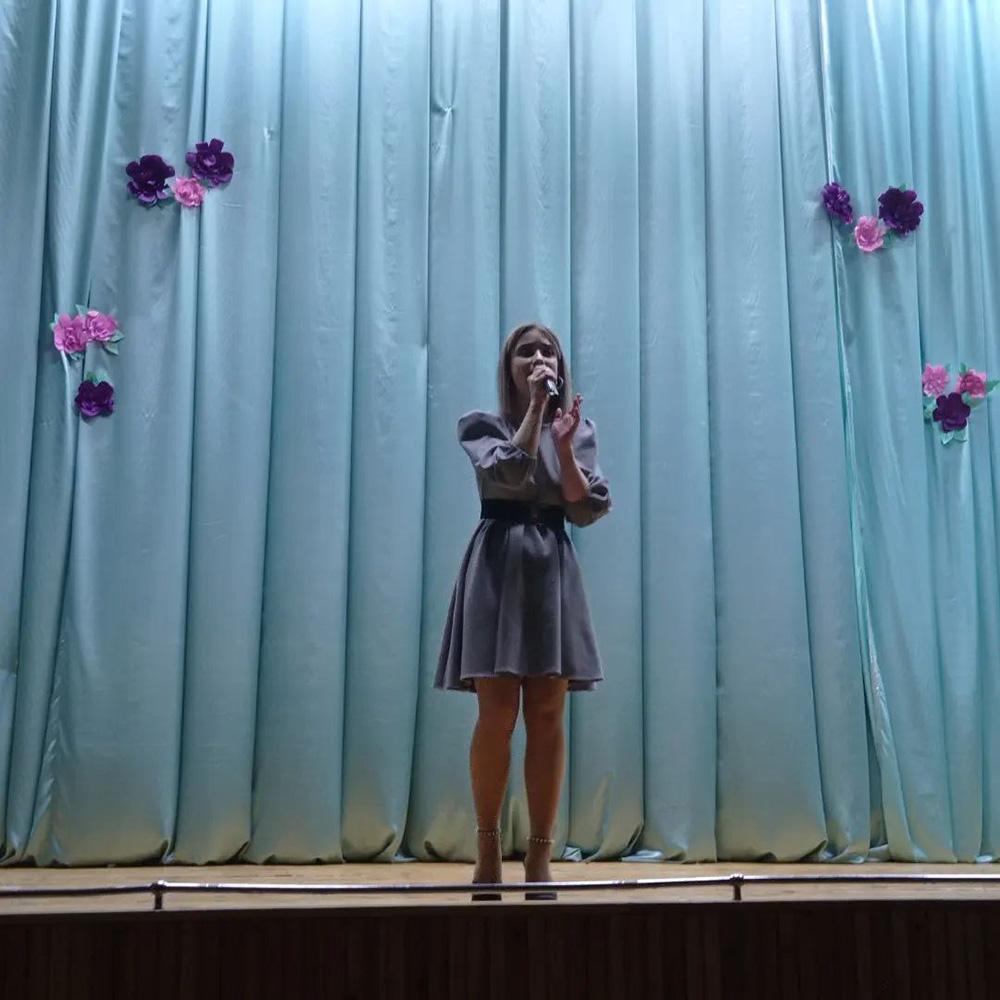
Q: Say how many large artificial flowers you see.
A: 12